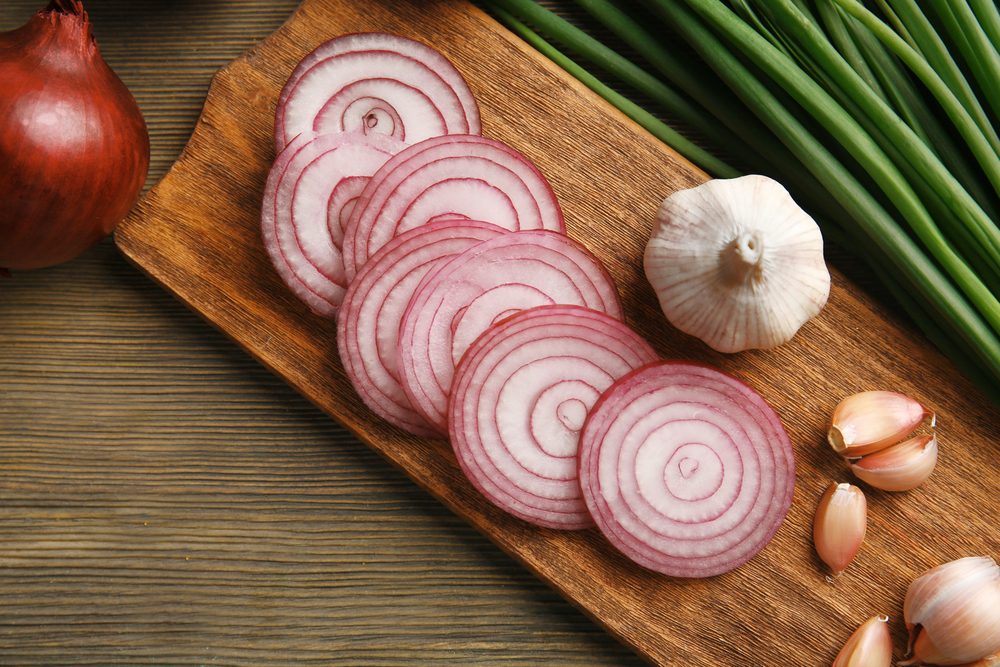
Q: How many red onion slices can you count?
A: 7